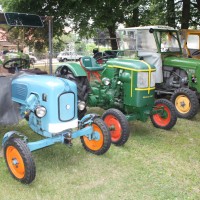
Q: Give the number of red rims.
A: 2